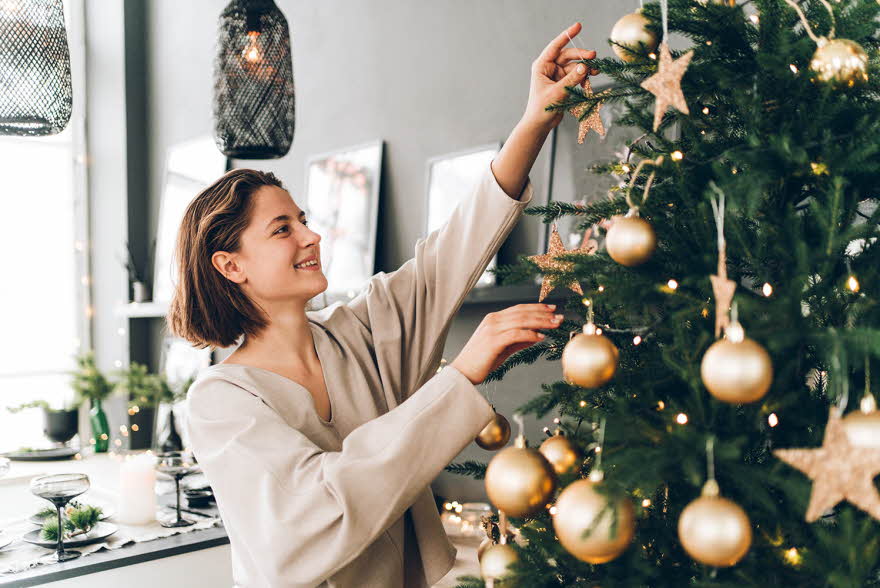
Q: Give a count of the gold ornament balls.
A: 12